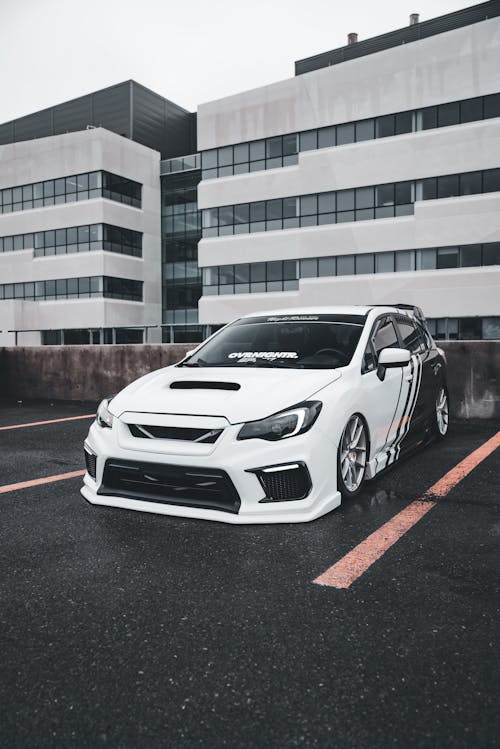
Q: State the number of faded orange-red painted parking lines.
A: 3